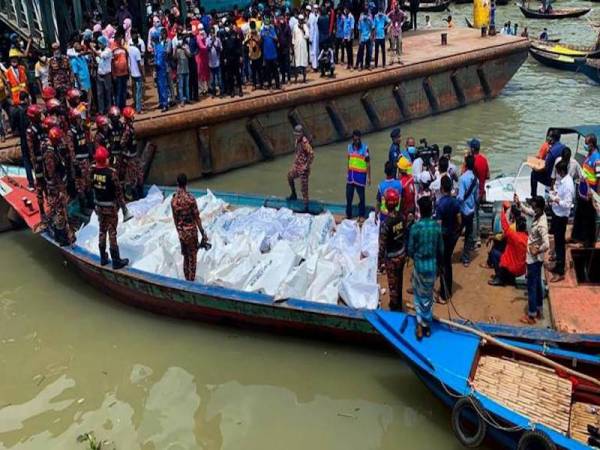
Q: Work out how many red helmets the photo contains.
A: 12